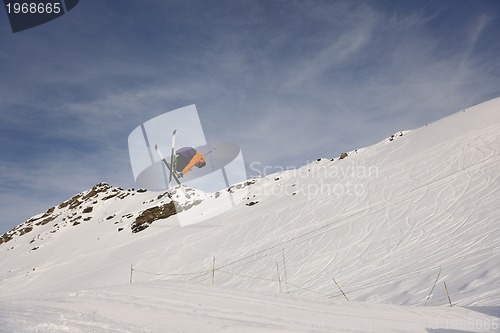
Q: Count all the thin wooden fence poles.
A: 7